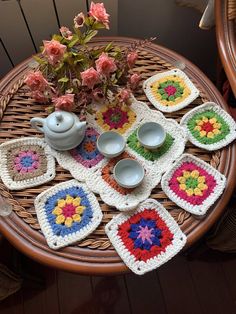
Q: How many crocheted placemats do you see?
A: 7